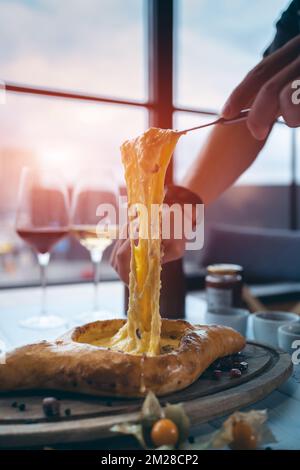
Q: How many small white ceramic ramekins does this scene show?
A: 3